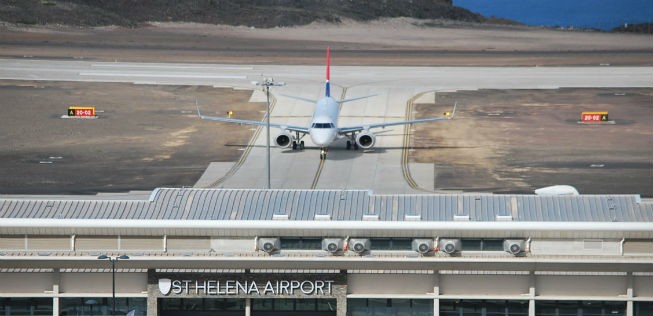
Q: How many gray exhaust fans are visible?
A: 6